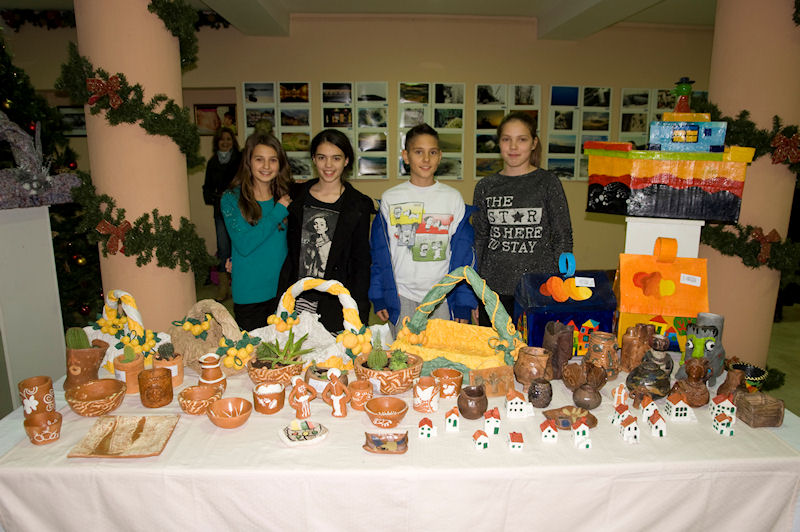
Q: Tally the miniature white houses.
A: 15